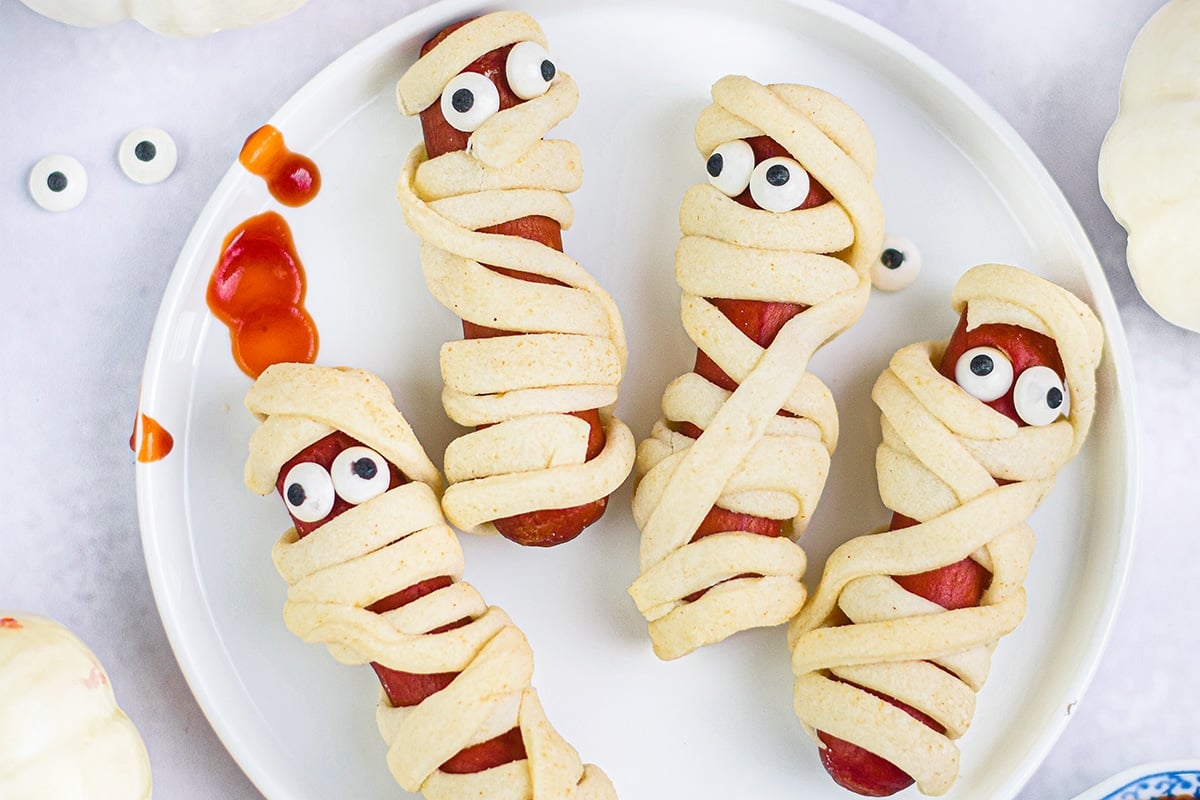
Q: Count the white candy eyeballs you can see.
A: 11